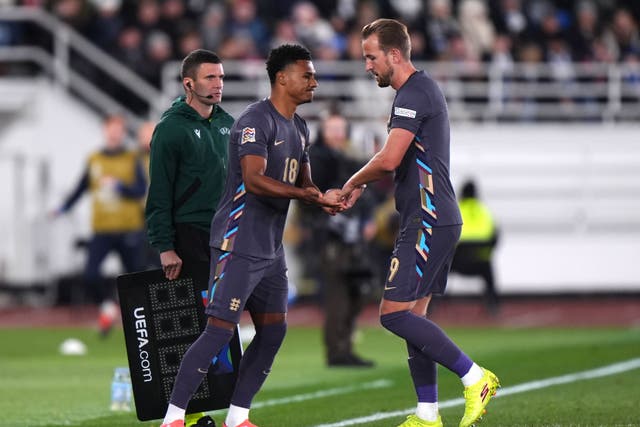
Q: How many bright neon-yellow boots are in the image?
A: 2